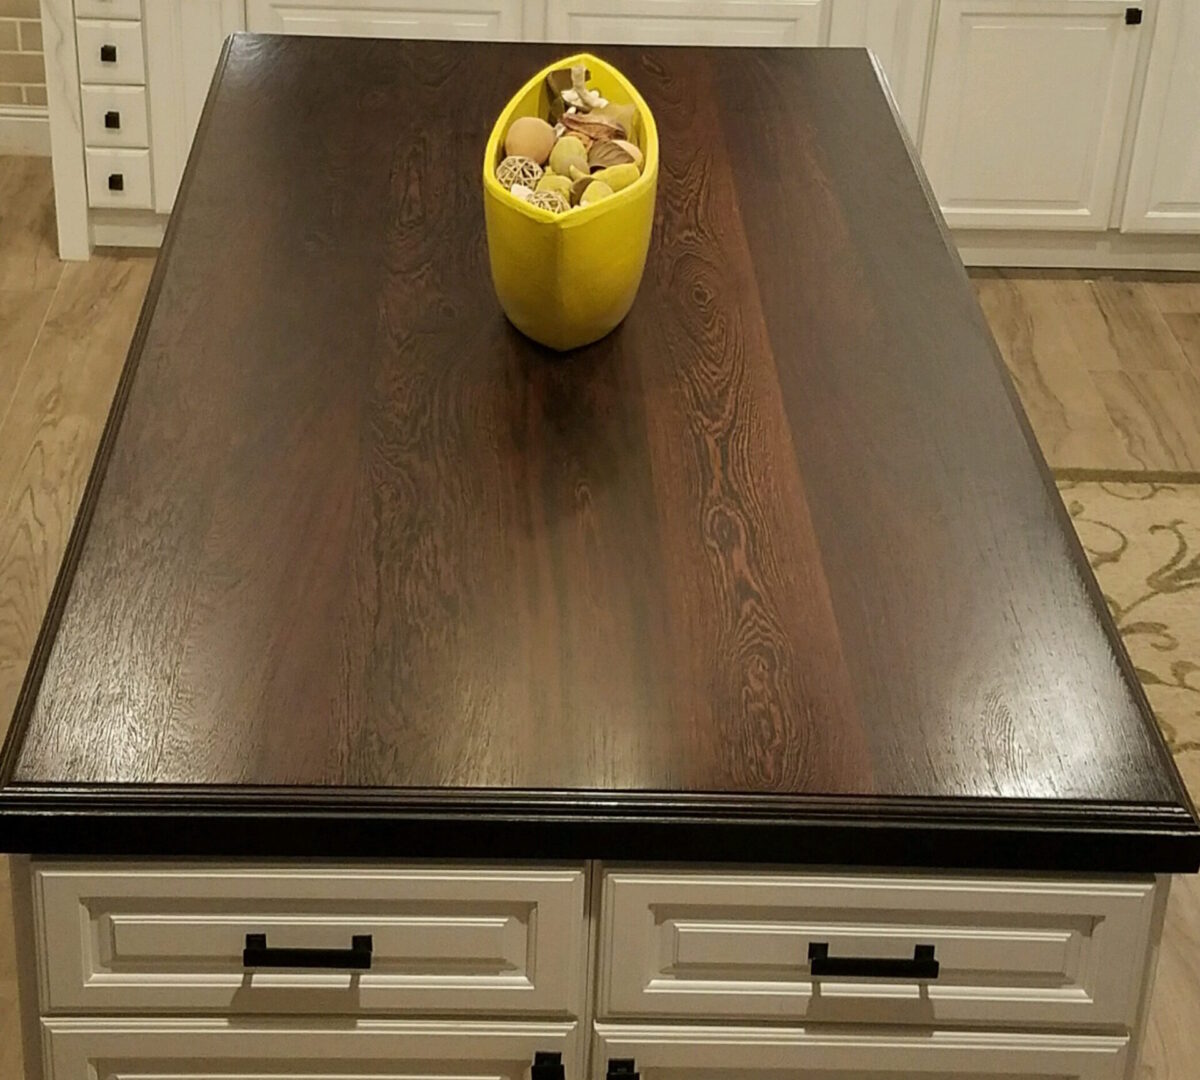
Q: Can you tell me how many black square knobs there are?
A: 4